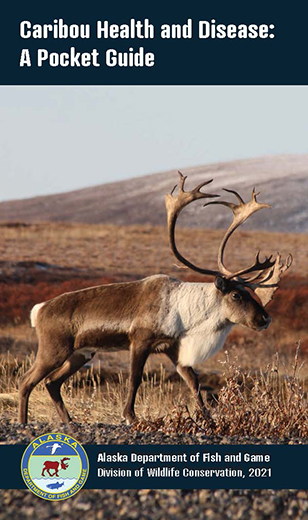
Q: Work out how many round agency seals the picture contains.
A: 1